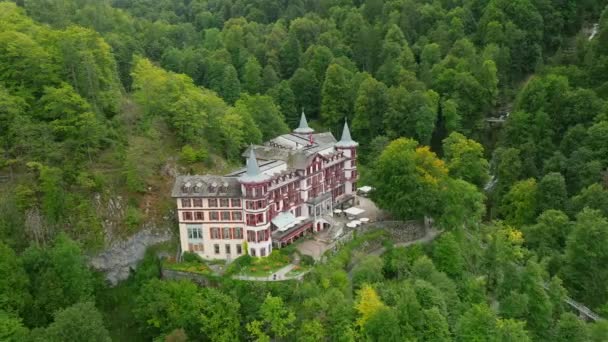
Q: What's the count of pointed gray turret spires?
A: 3